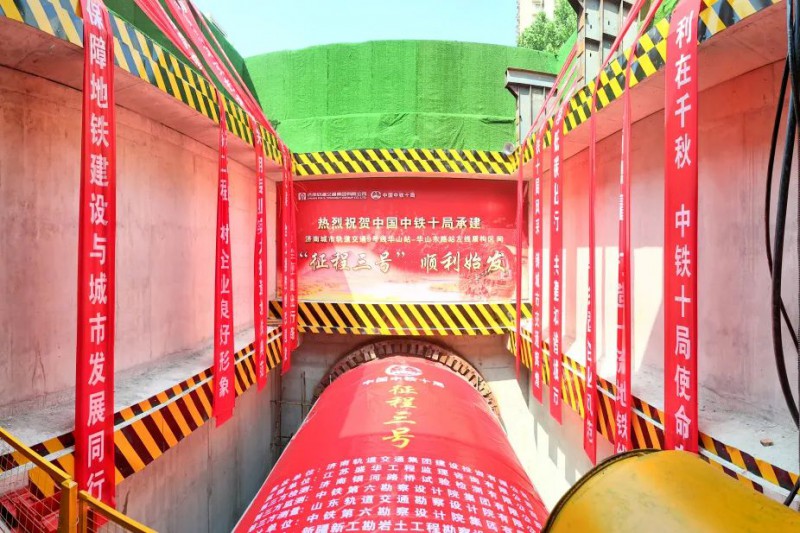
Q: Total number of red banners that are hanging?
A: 11